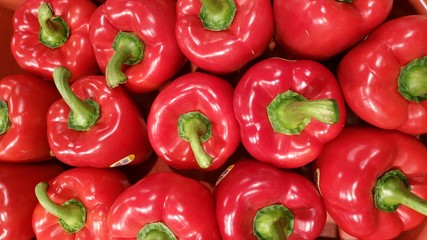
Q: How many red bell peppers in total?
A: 14